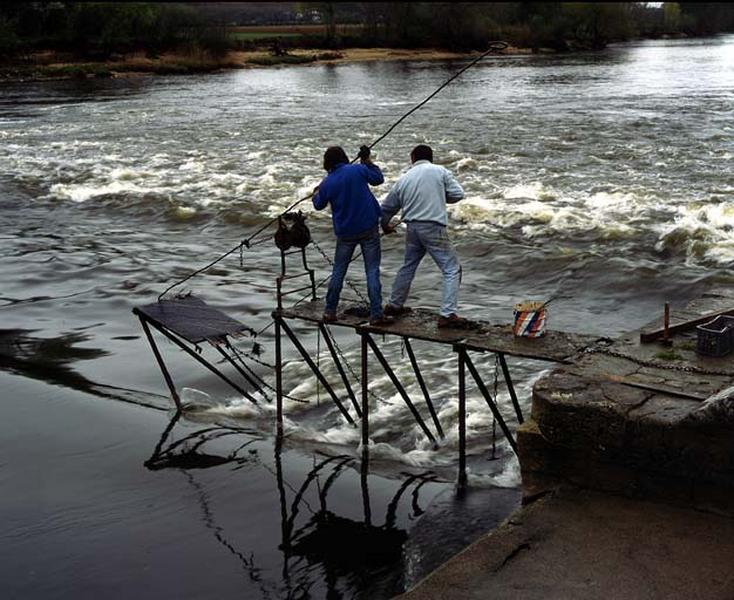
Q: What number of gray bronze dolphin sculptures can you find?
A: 0